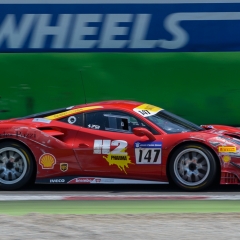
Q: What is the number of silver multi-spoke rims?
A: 2